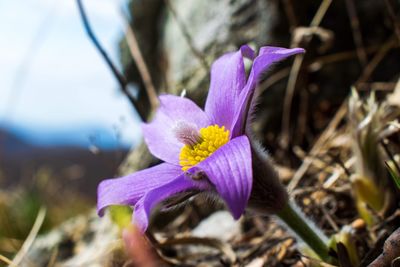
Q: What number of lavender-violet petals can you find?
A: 6